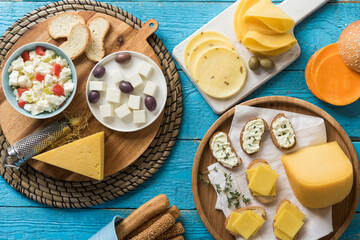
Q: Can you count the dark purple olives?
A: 5